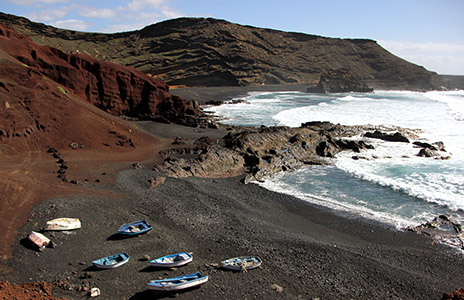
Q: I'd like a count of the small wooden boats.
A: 7